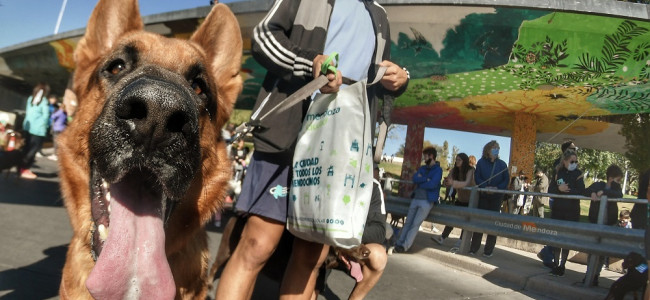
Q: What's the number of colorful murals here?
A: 1